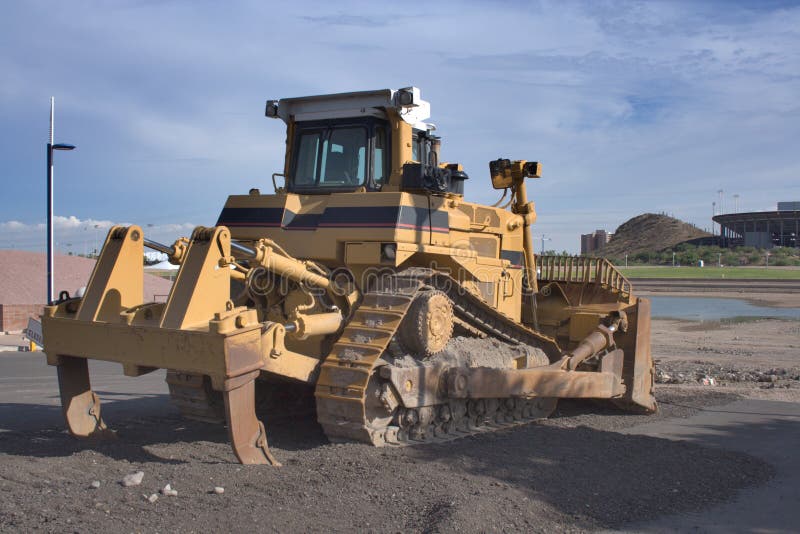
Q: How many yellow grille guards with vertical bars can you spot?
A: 1